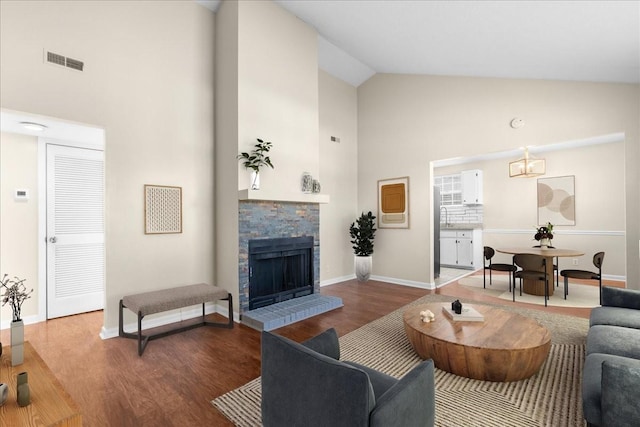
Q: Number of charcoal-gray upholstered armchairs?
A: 1